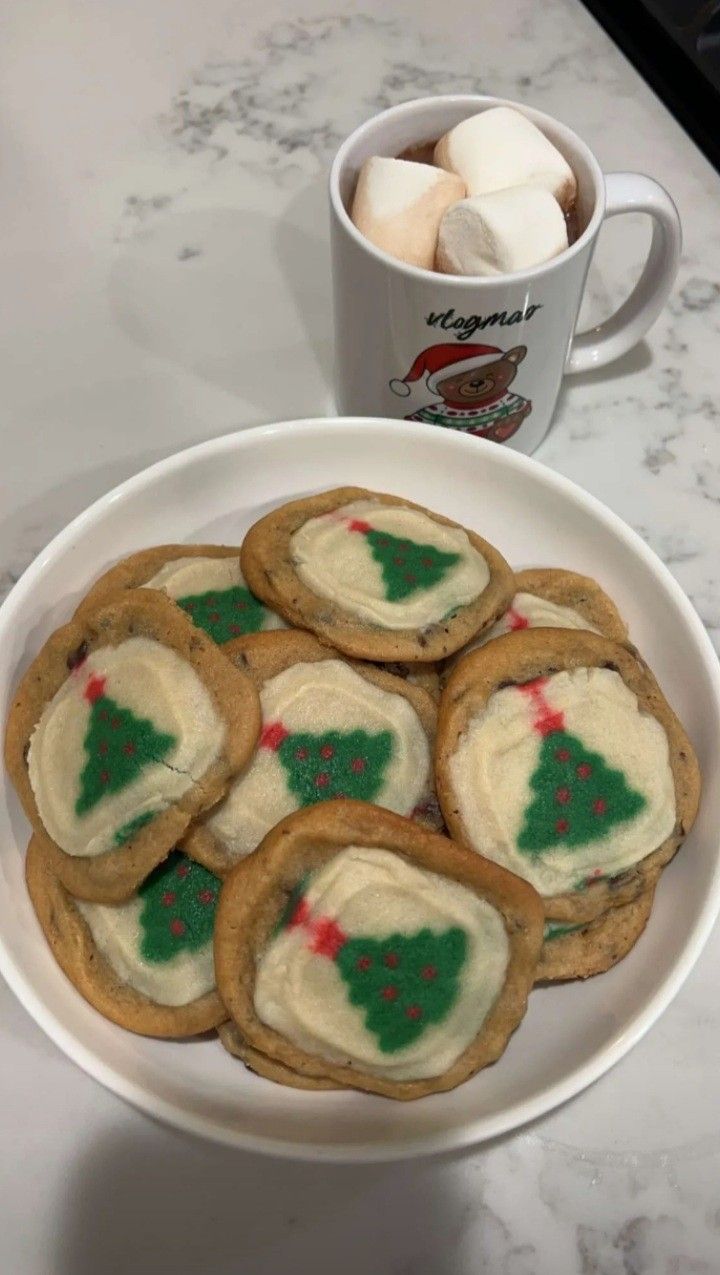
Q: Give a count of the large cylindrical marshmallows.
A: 3